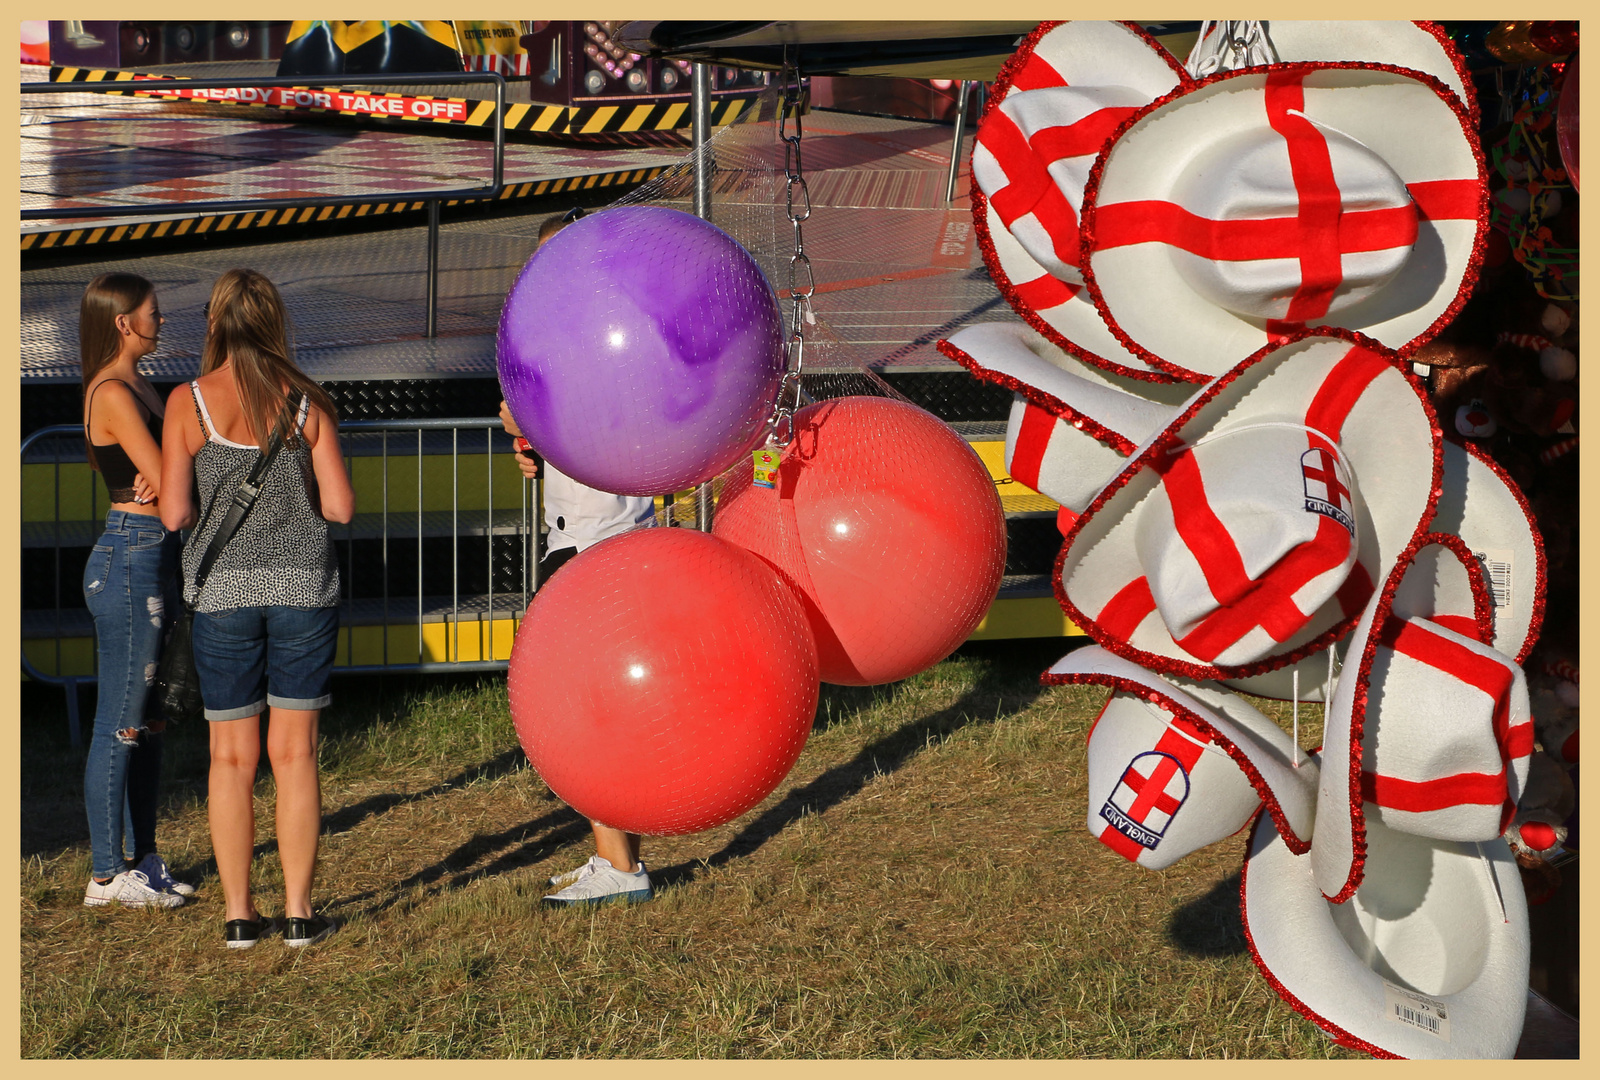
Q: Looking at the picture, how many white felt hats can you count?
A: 9